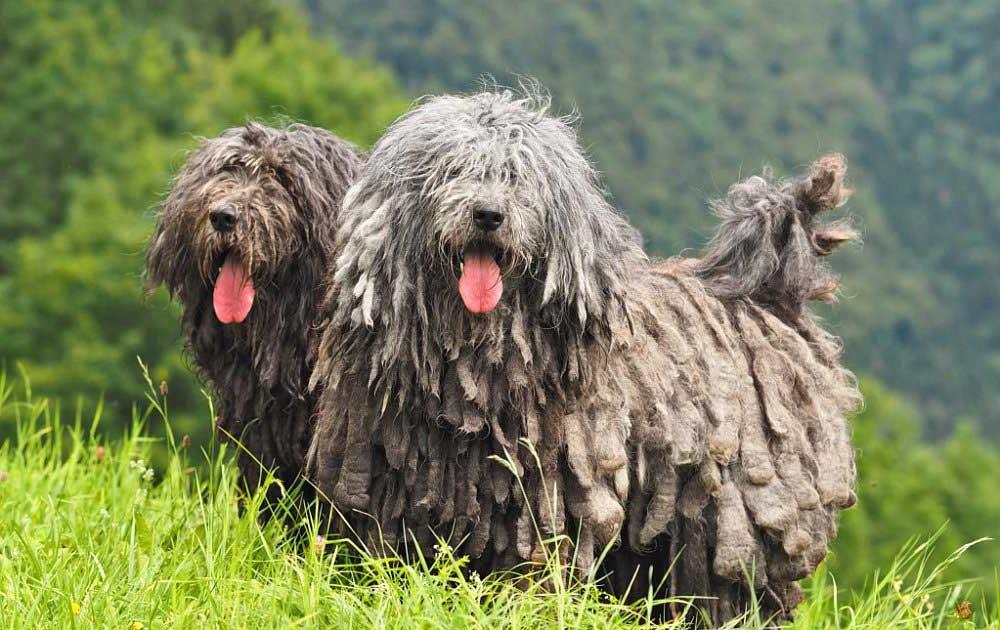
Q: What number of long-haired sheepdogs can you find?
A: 2